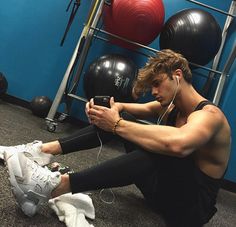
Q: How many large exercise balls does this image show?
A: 3